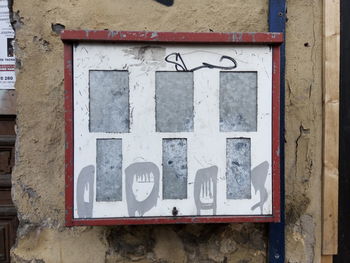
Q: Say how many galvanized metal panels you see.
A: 6